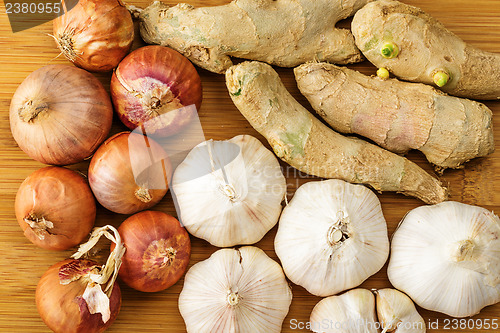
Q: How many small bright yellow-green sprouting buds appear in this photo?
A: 3